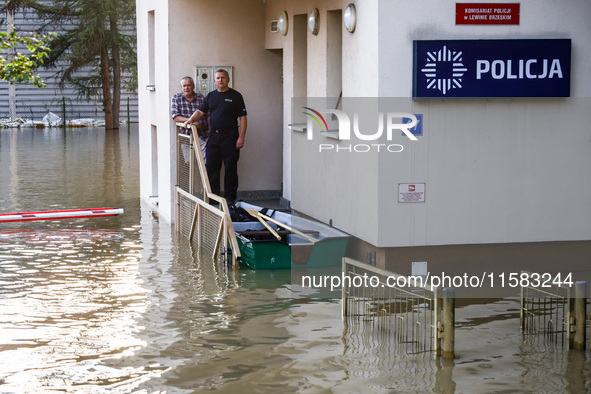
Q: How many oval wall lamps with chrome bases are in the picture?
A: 3